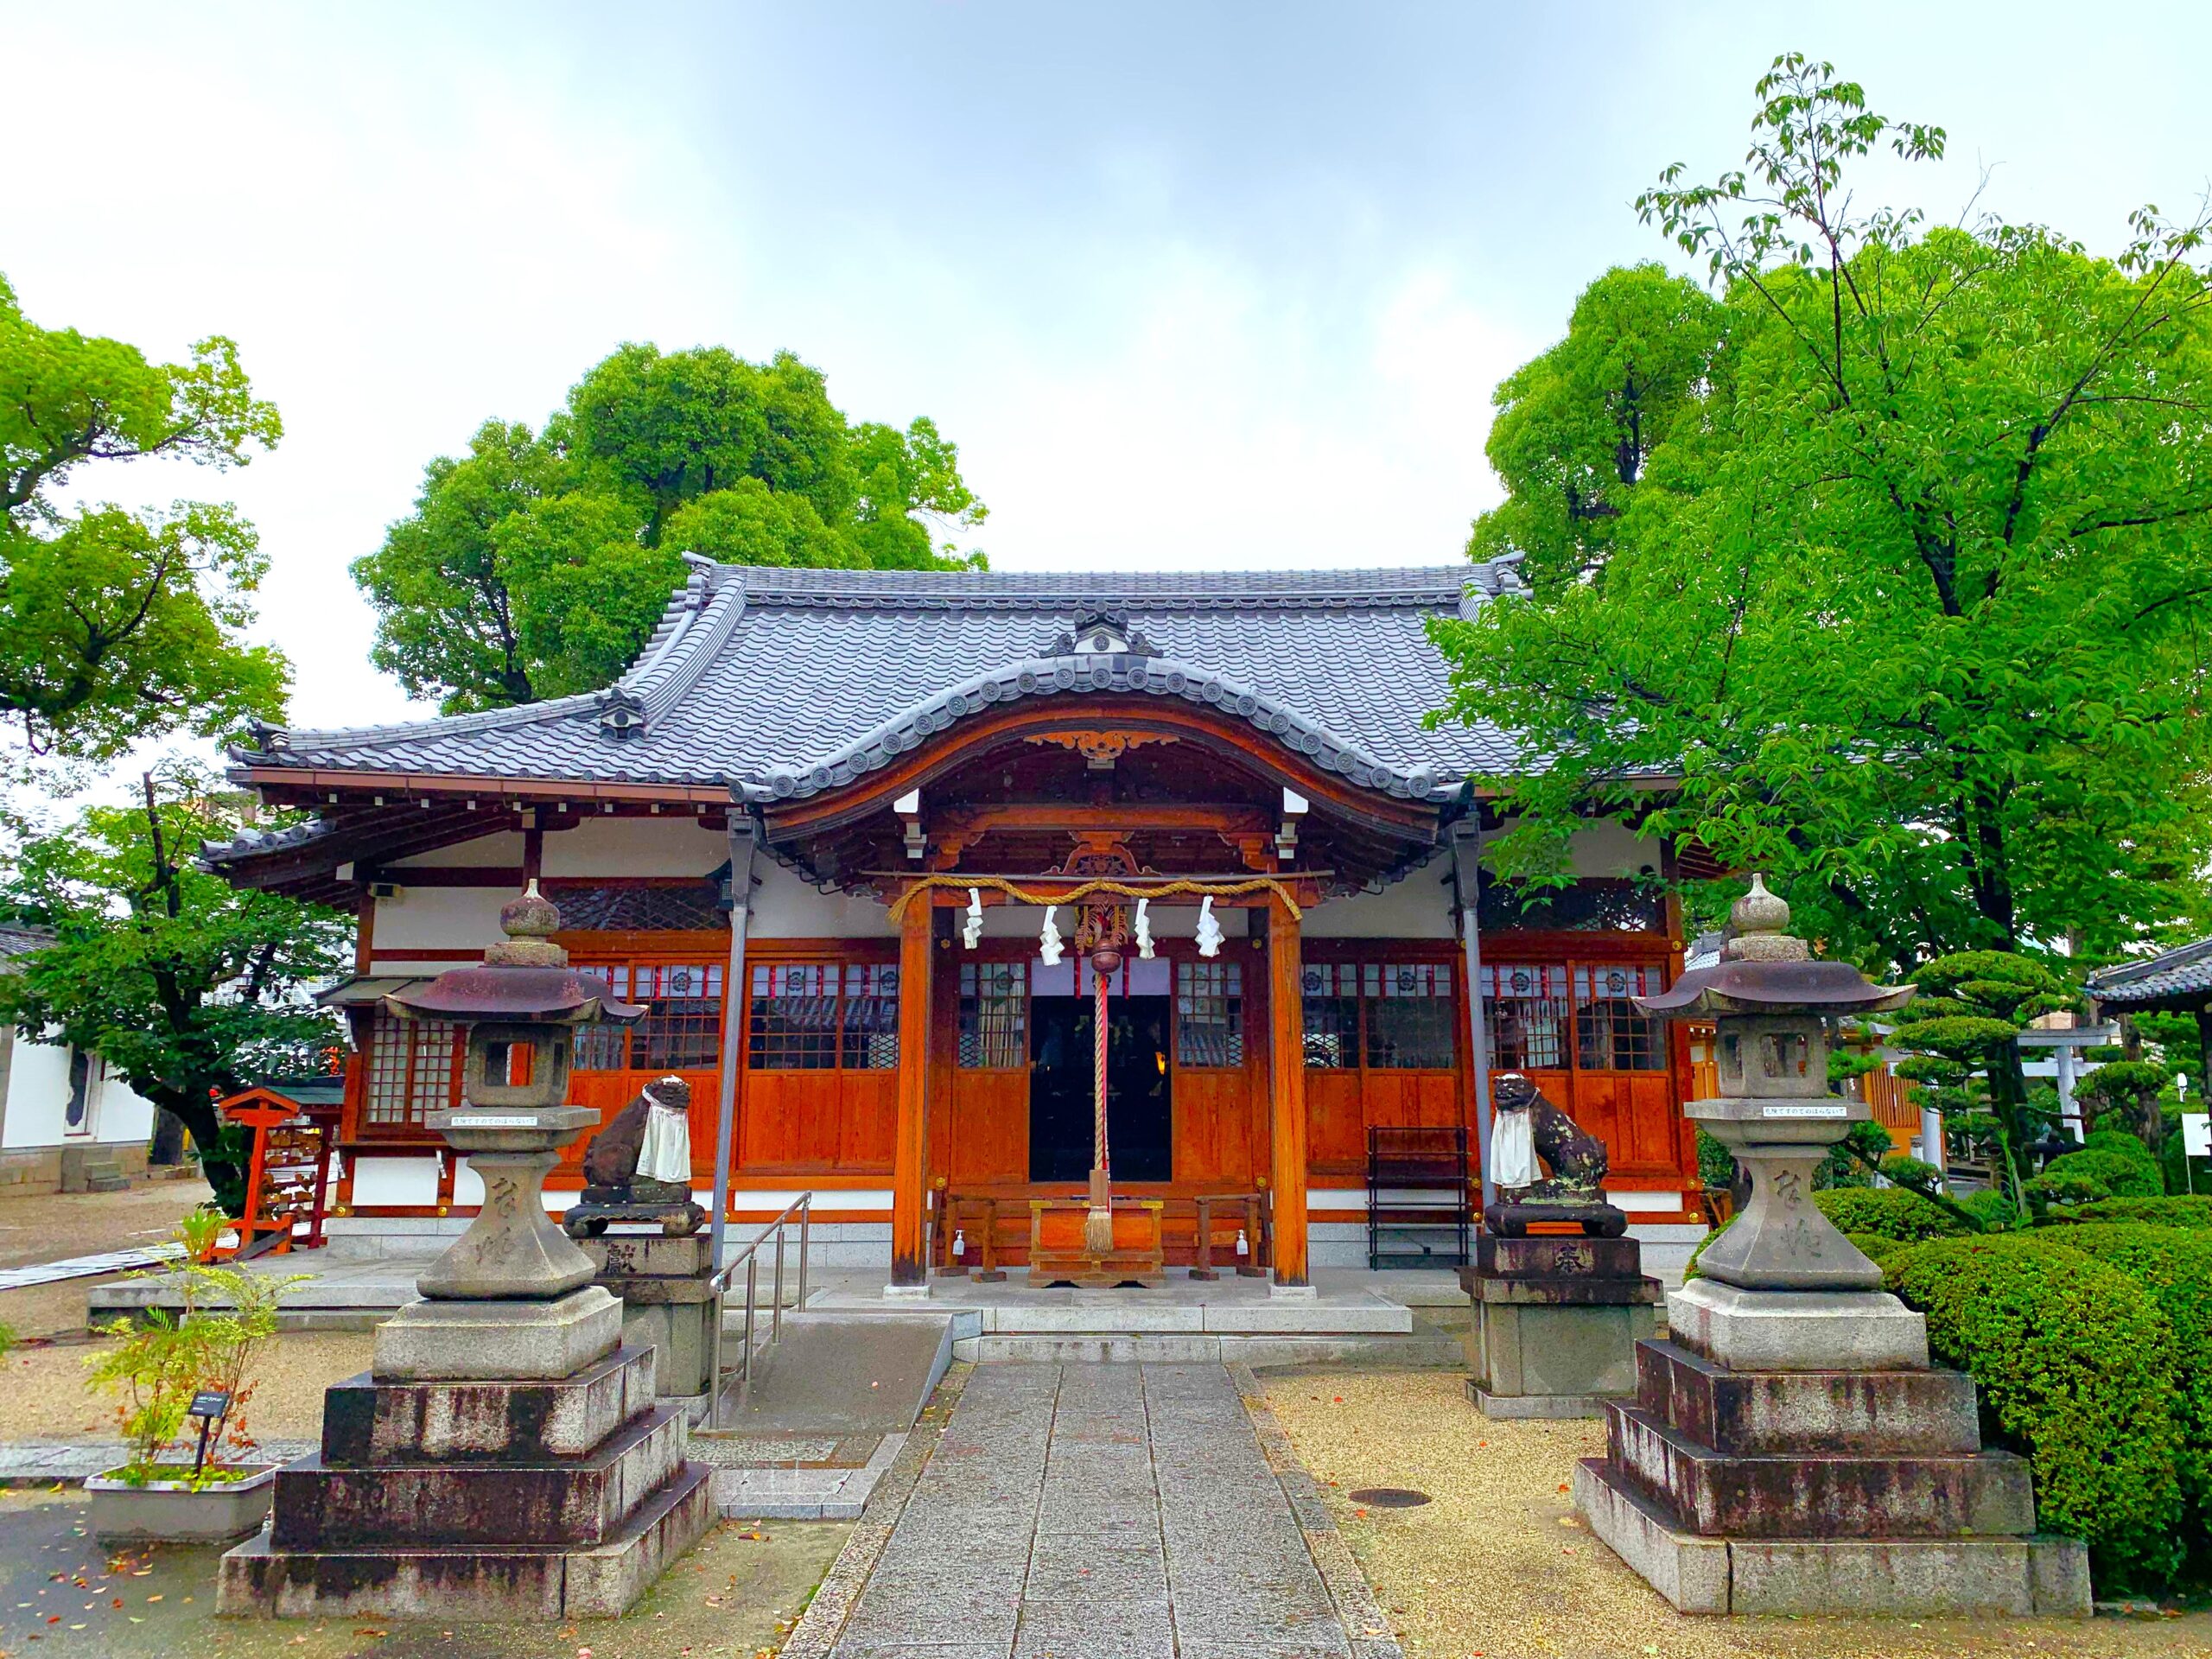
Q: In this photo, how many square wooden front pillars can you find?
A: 2